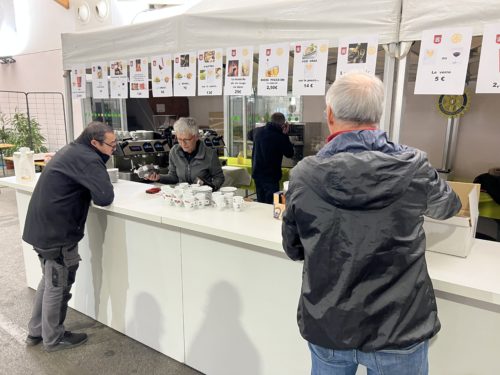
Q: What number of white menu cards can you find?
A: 13